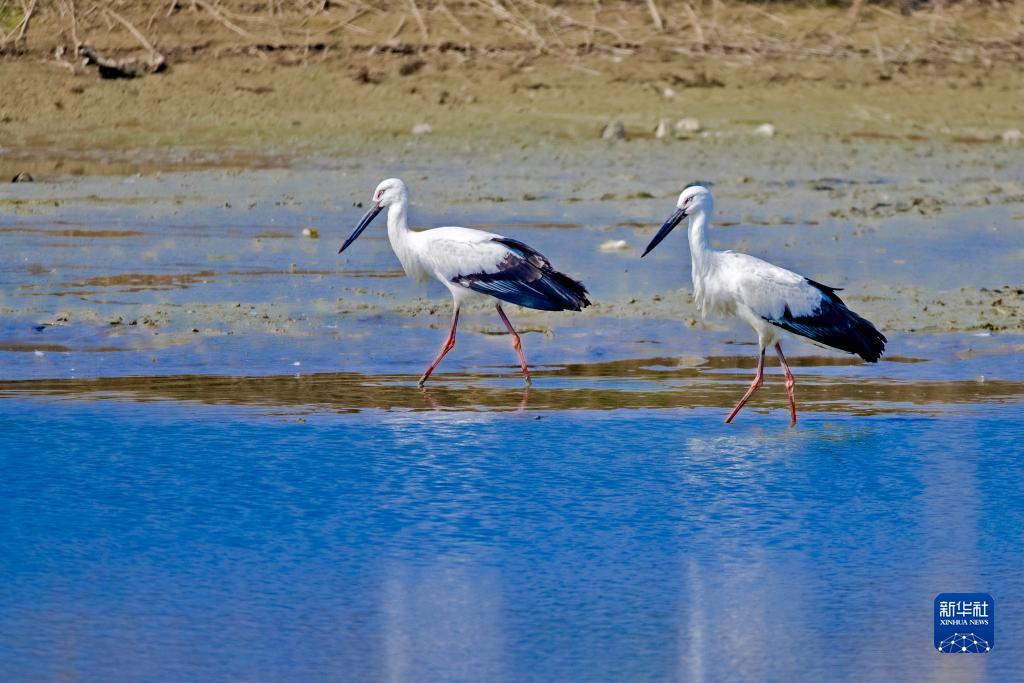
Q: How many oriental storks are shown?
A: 2